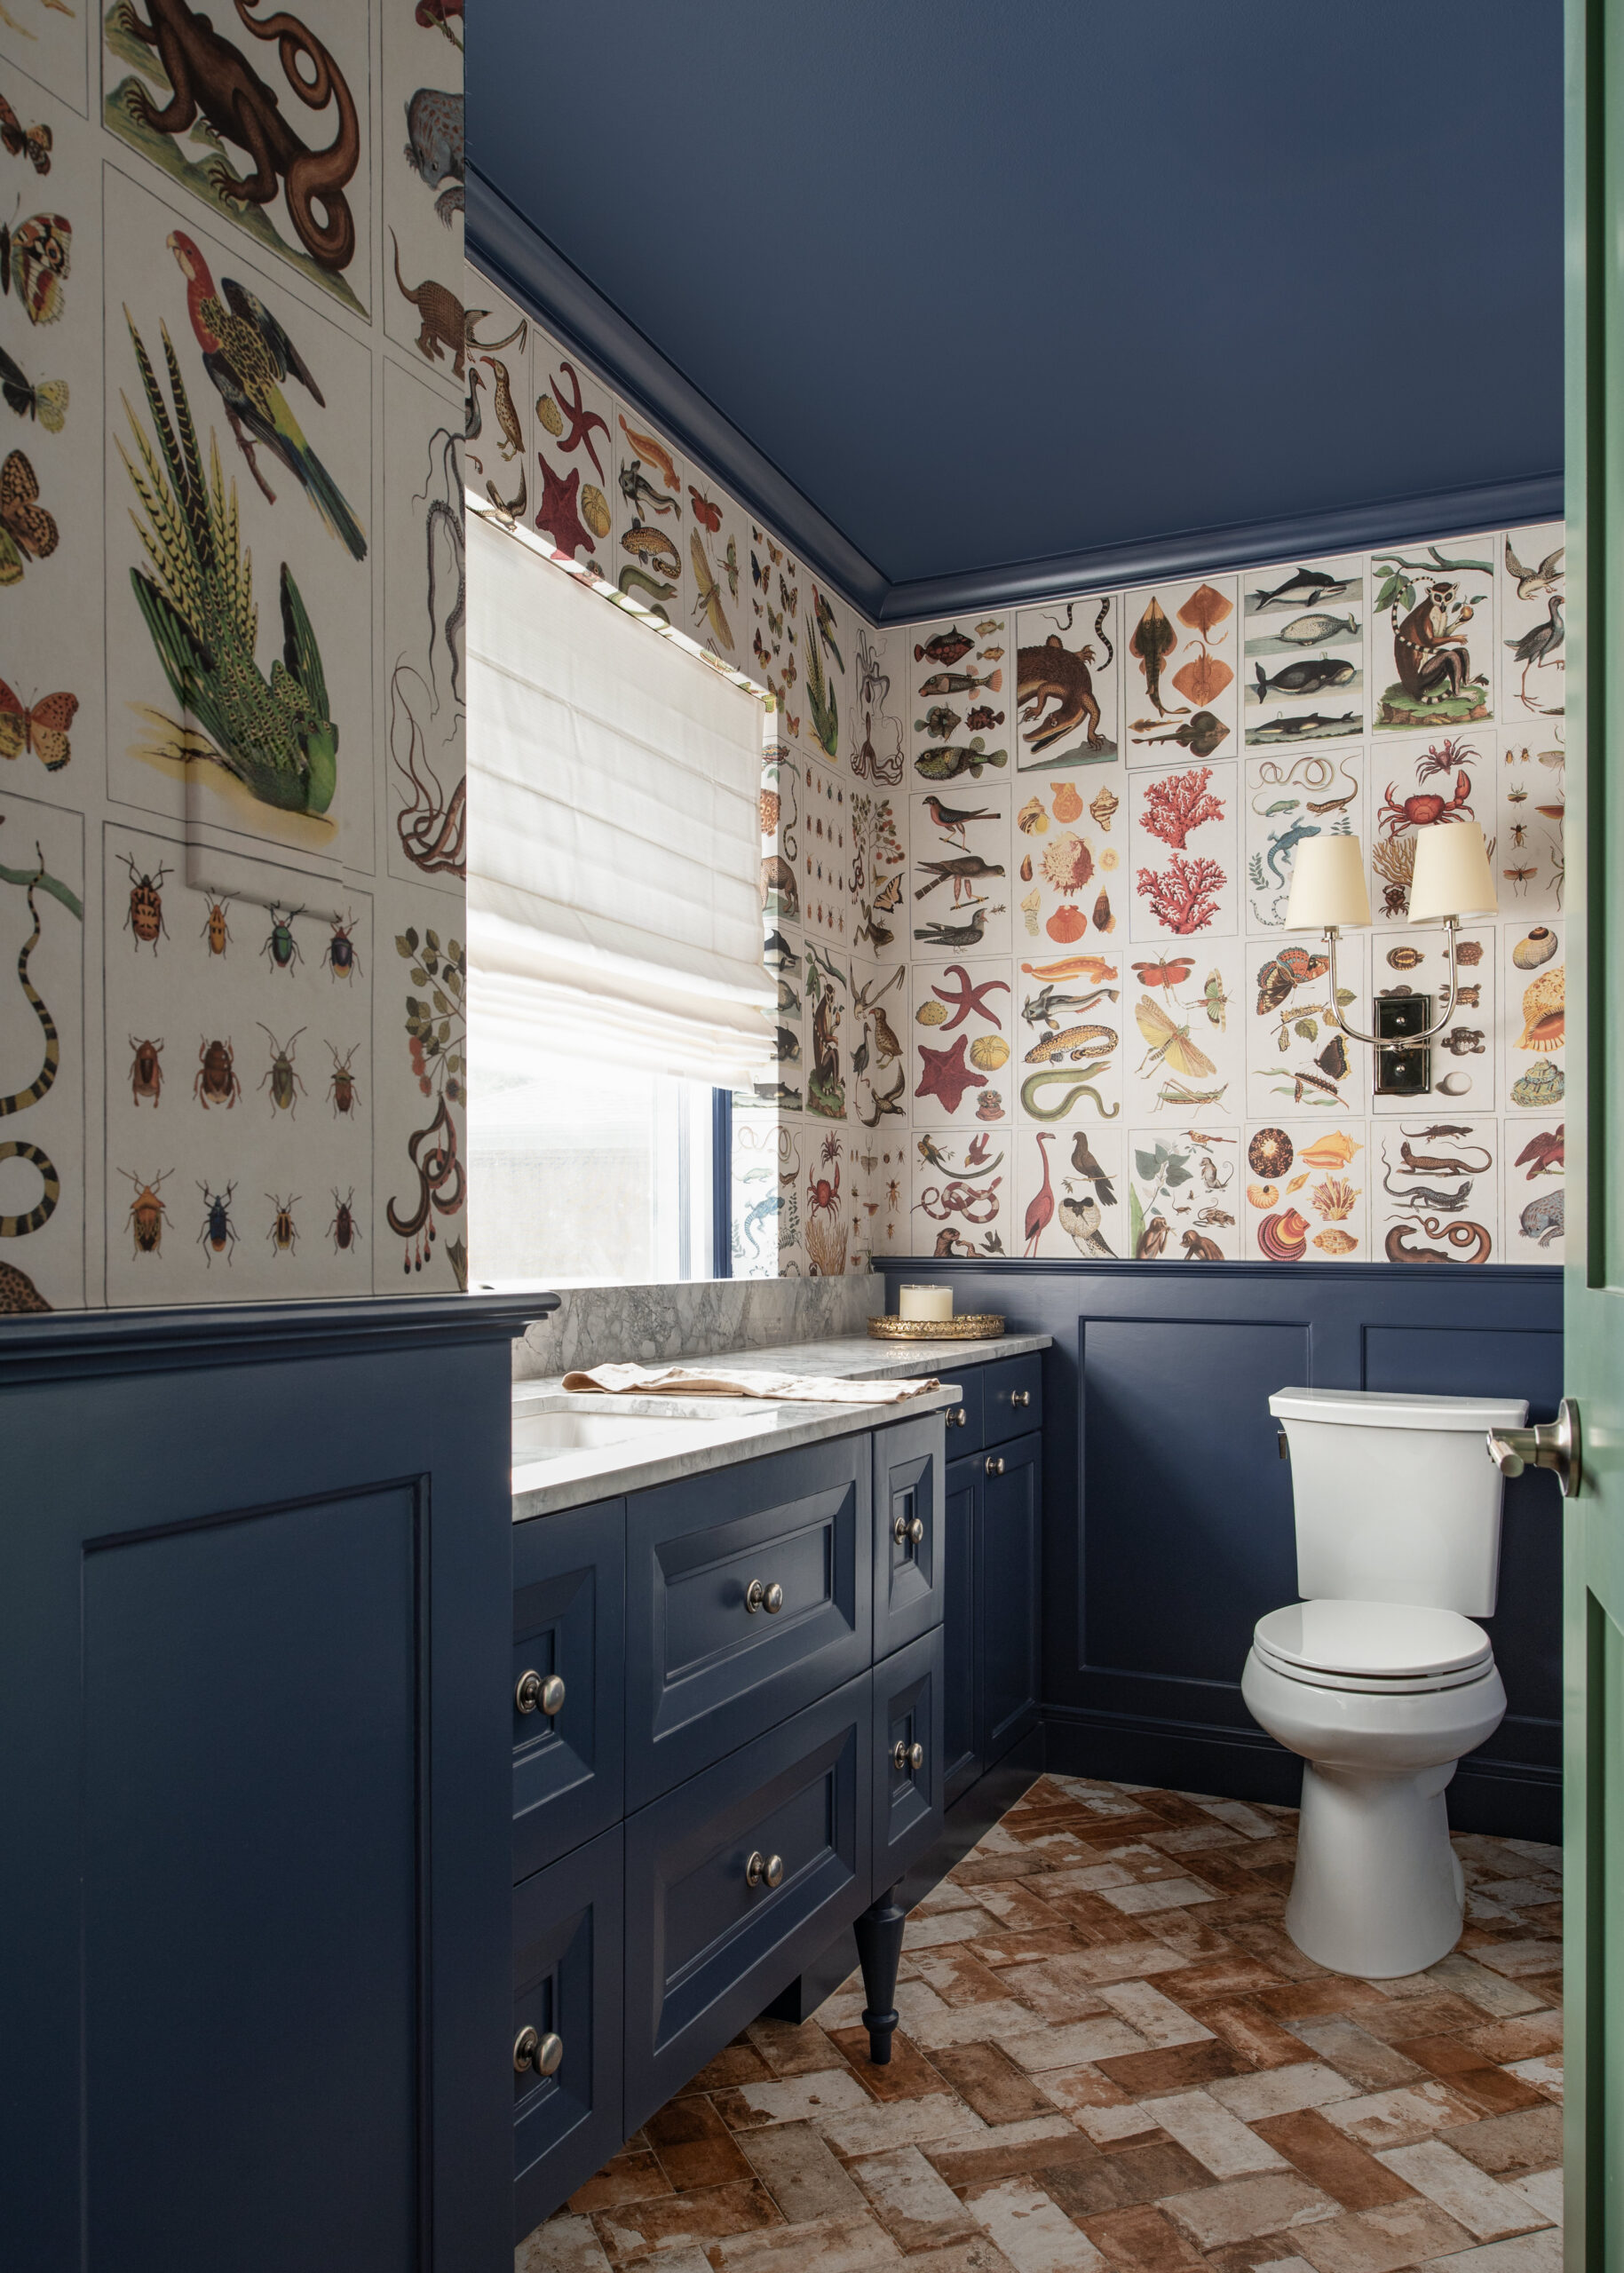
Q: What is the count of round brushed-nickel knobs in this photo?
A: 9